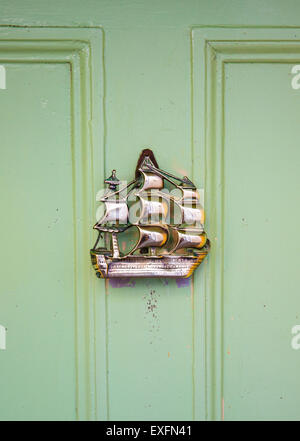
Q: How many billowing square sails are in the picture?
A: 7